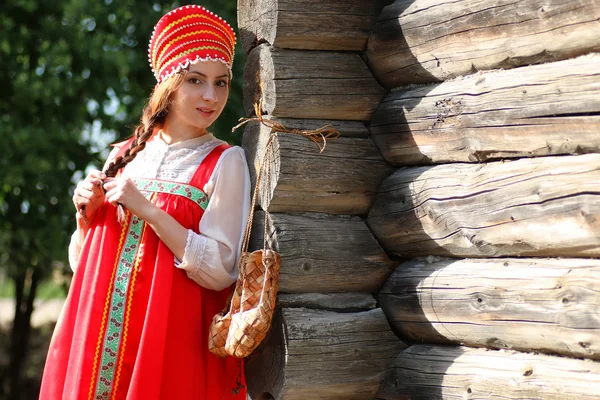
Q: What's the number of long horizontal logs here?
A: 5